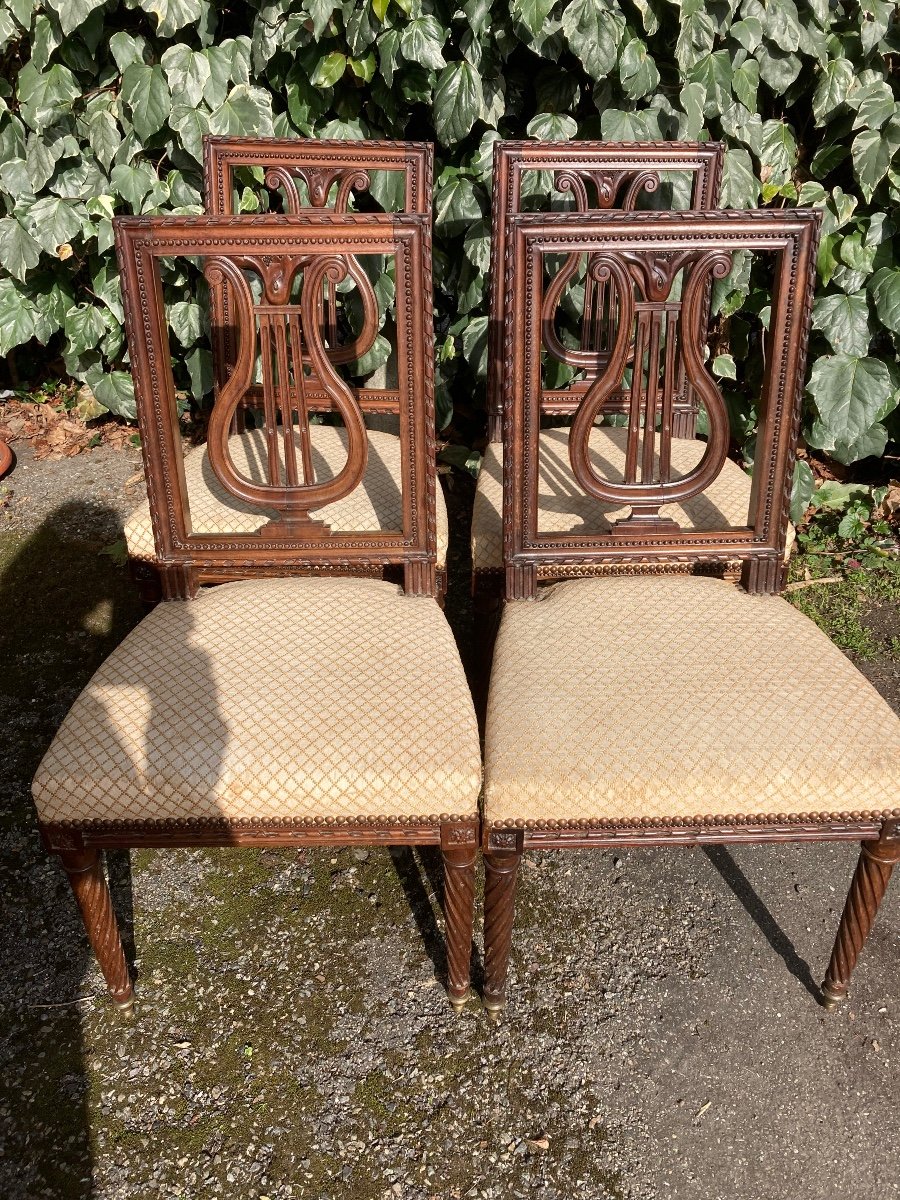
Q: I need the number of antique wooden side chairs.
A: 4